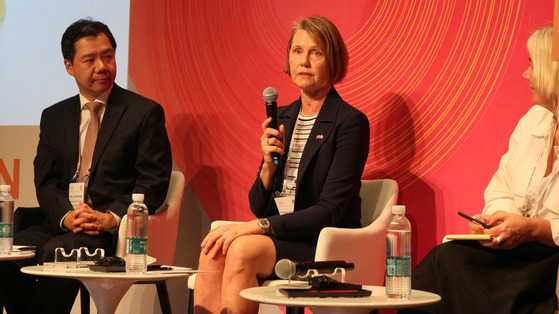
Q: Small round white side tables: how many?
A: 3